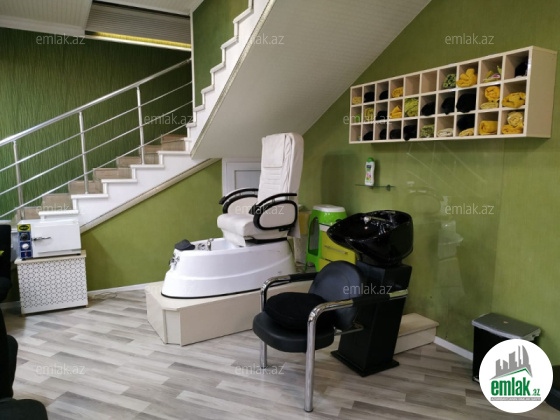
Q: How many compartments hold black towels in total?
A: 12